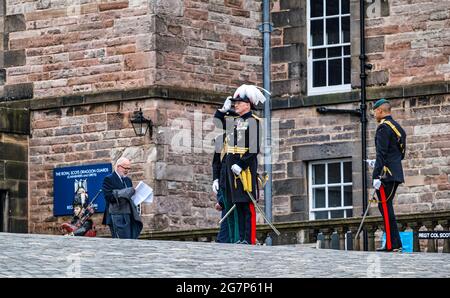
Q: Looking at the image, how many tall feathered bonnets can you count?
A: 1